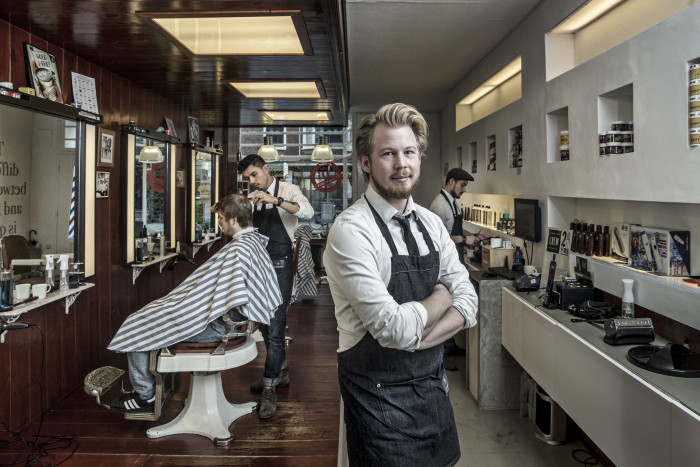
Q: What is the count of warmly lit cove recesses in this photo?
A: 2